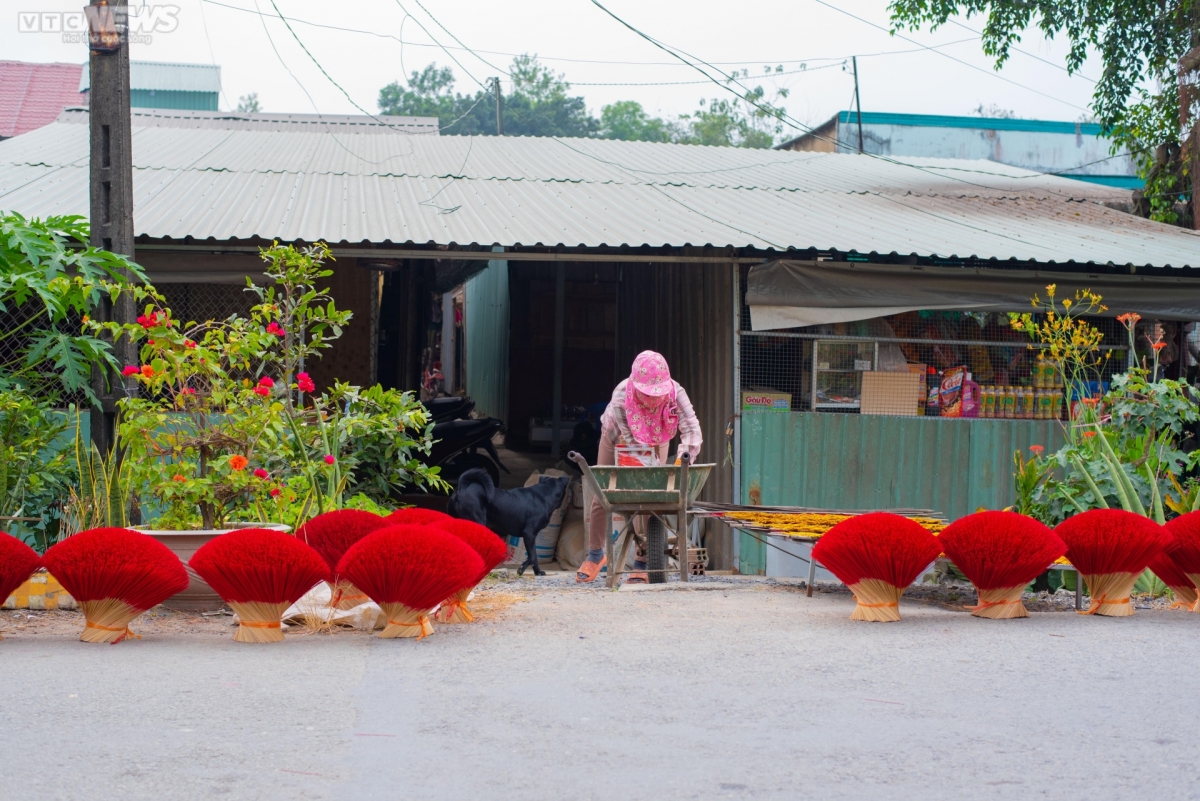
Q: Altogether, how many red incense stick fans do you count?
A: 12